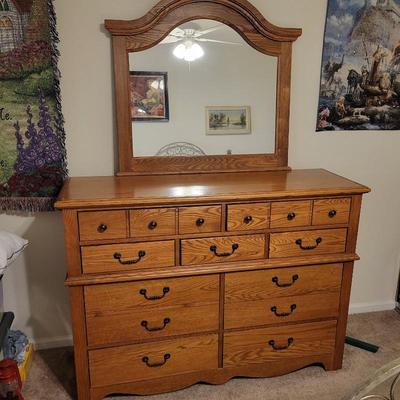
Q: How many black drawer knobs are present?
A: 6